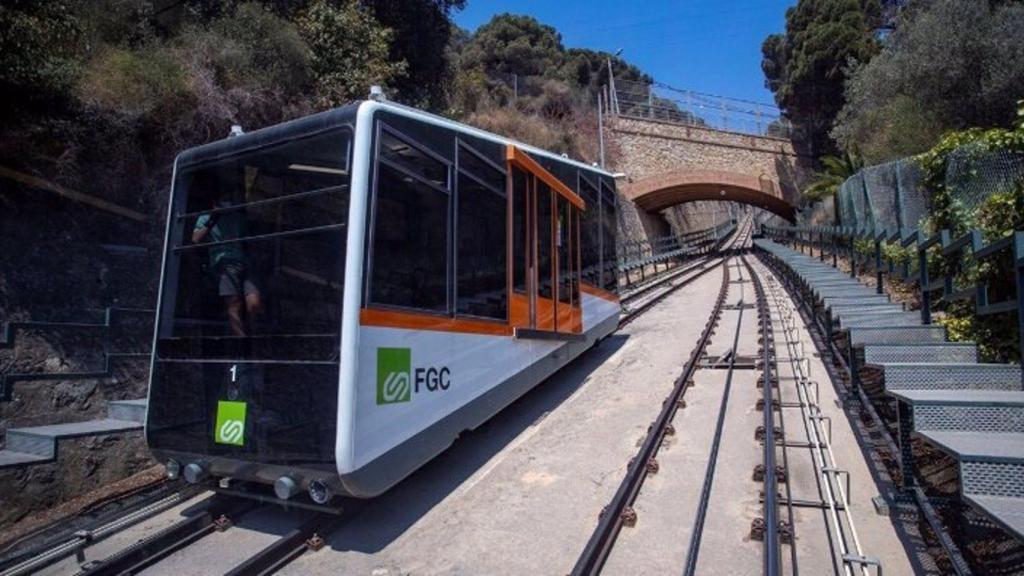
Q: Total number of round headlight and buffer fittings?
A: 4